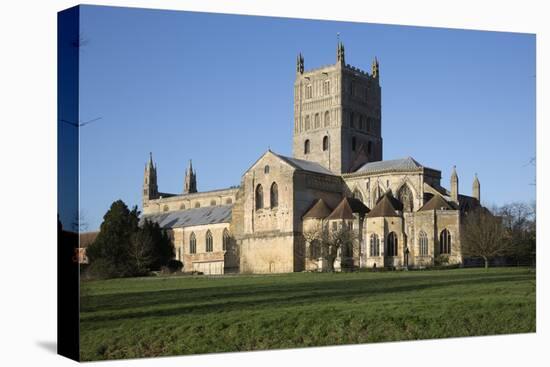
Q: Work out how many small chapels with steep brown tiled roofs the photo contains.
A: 4